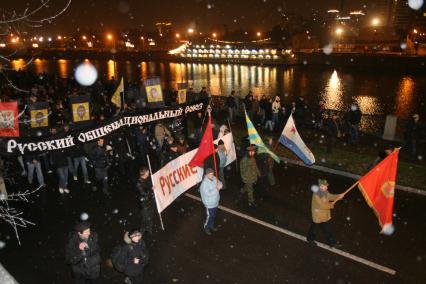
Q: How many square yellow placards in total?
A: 4